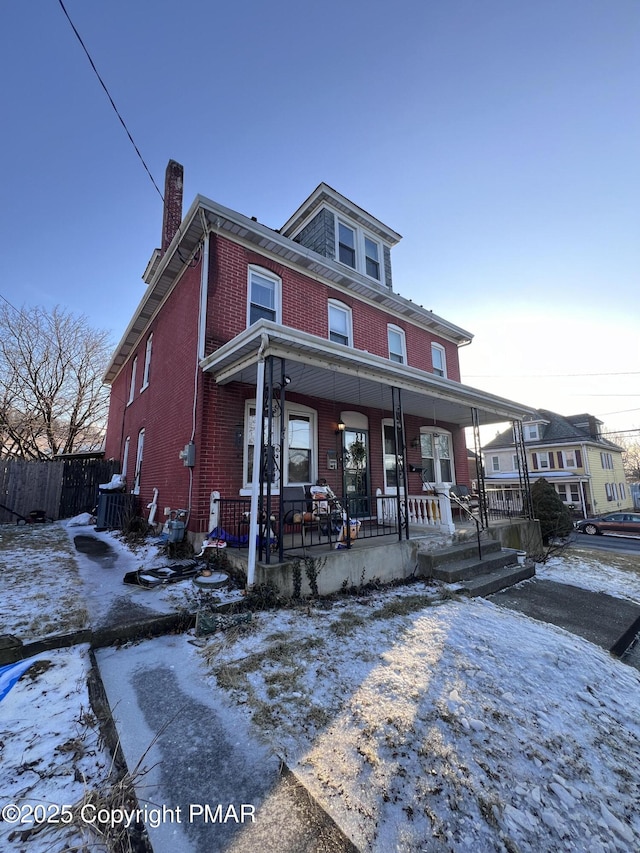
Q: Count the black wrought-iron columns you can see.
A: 4